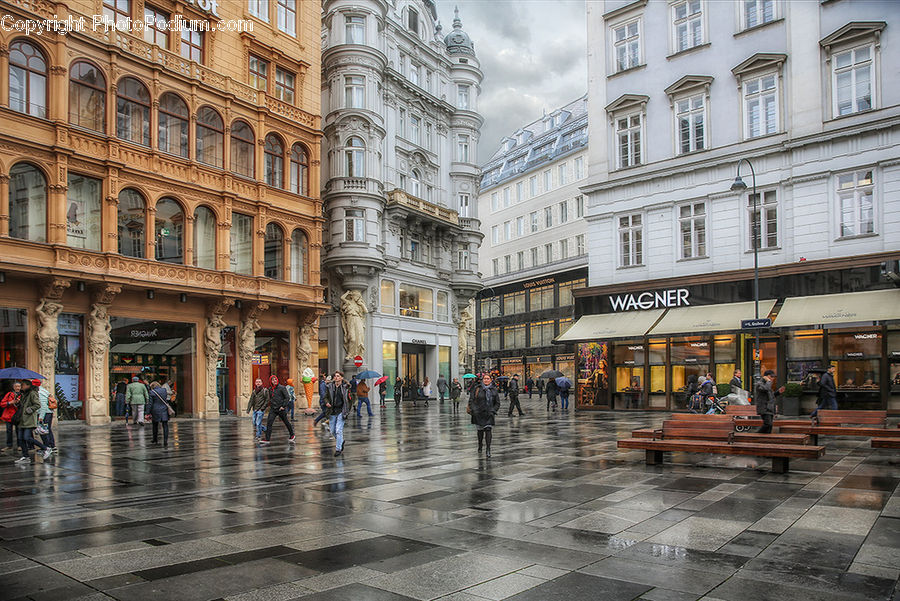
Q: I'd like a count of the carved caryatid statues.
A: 7